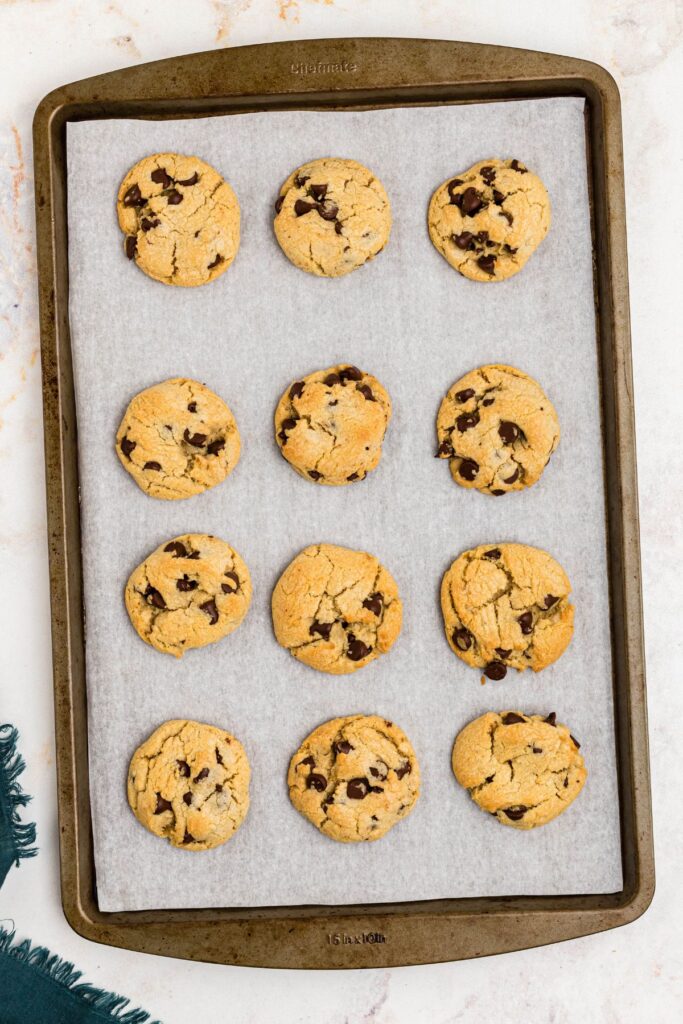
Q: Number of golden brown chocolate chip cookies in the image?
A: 12